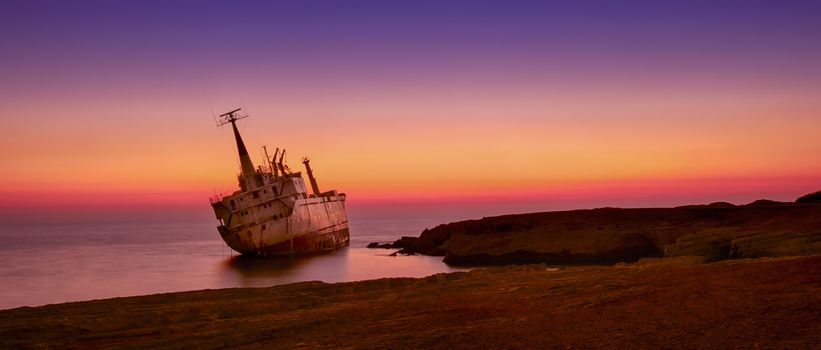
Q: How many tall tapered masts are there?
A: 1